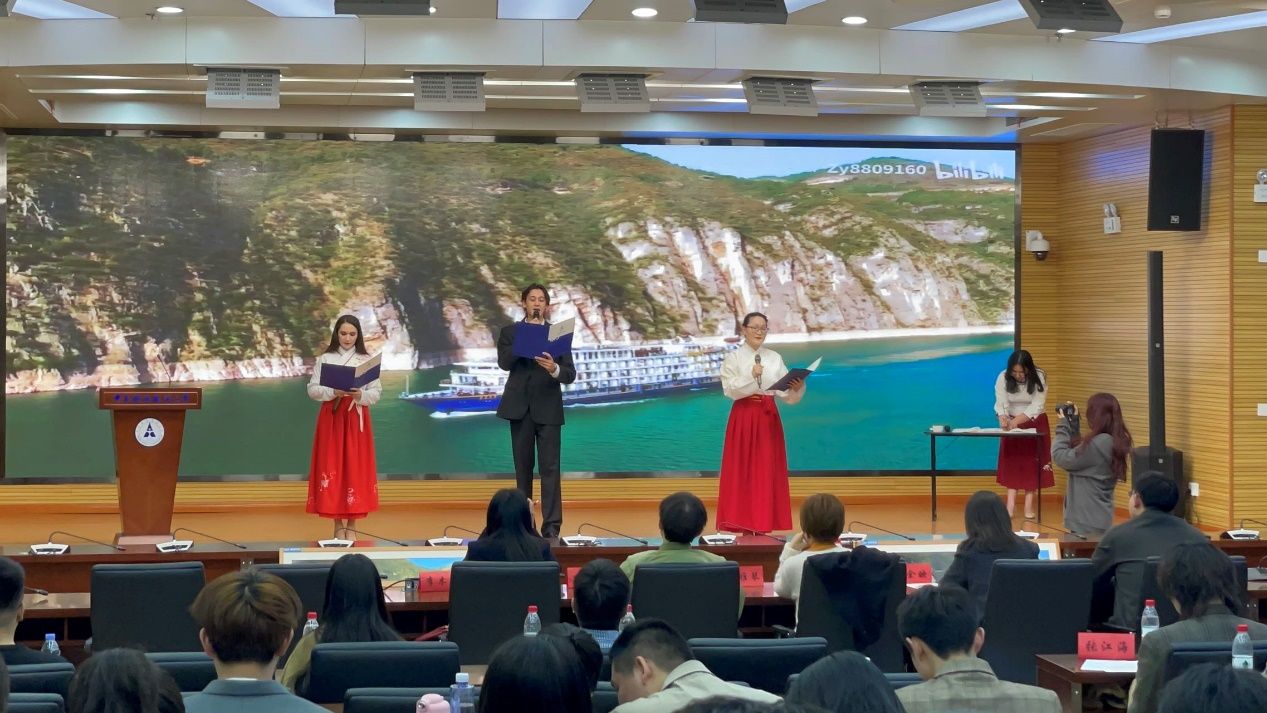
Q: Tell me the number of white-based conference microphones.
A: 9